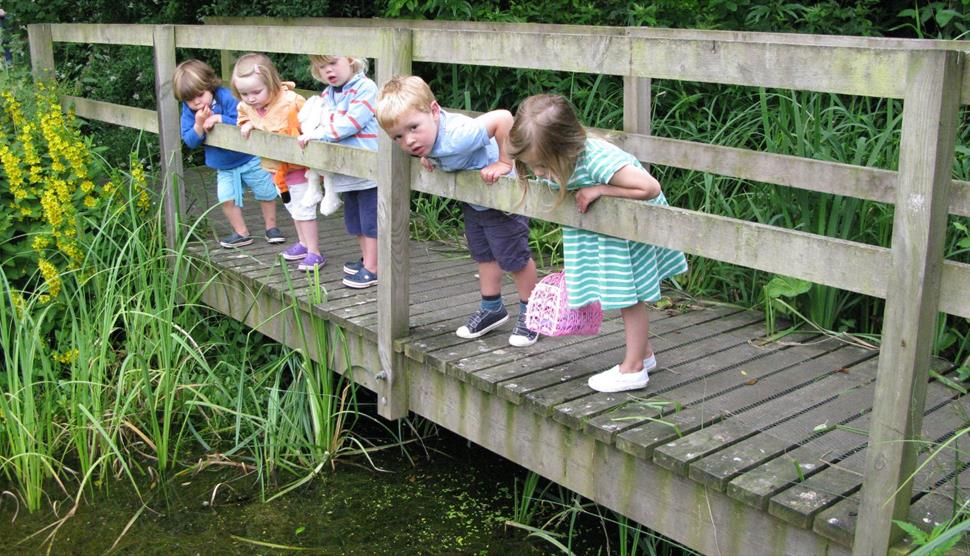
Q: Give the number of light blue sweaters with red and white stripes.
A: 1